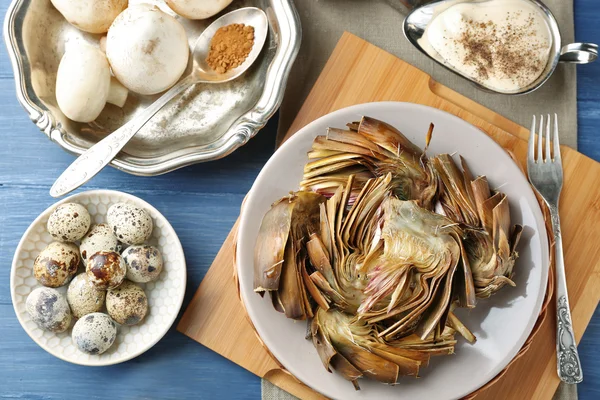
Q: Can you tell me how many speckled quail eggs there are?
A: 10